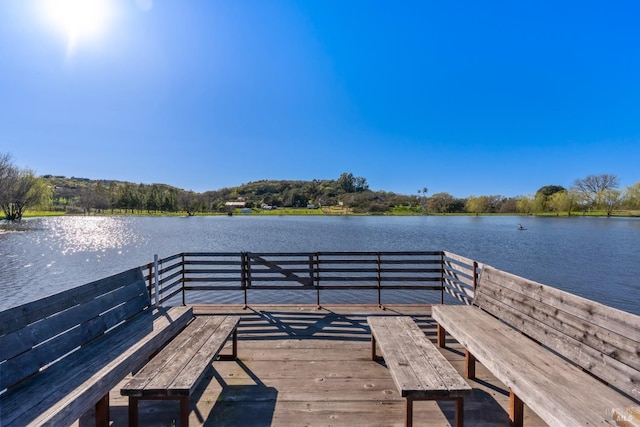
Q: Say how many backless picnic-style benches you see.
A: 2